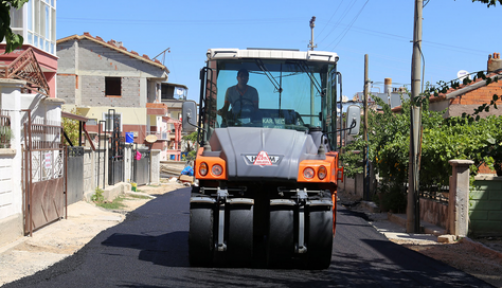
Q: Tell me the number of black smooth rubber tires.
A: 4